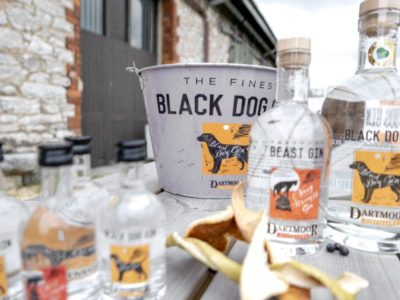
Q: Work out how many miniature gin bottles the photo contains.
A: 4